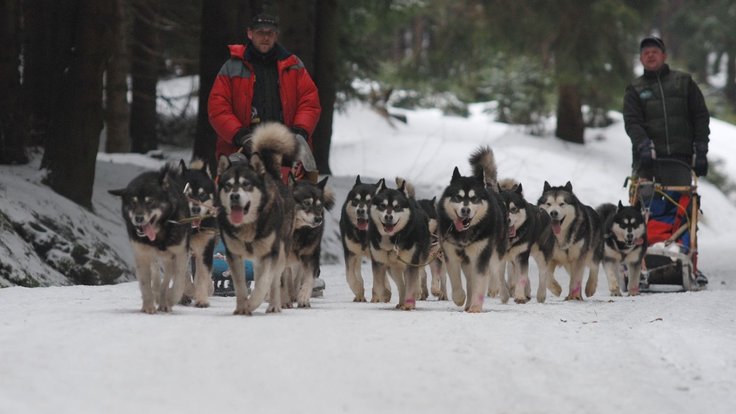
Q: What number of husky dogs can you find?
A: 11